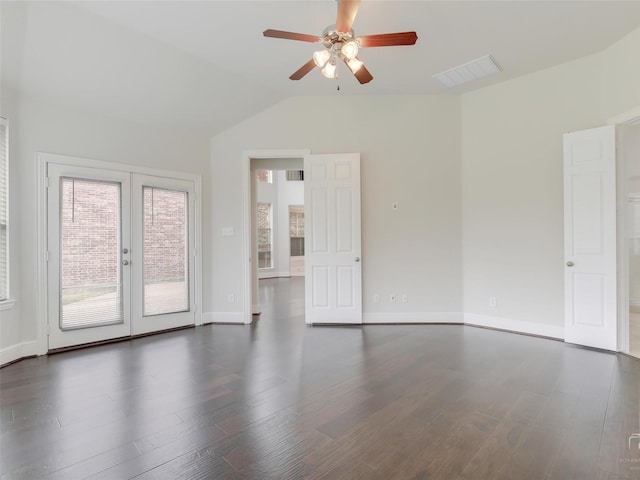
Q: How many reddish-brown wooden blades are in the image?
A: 5